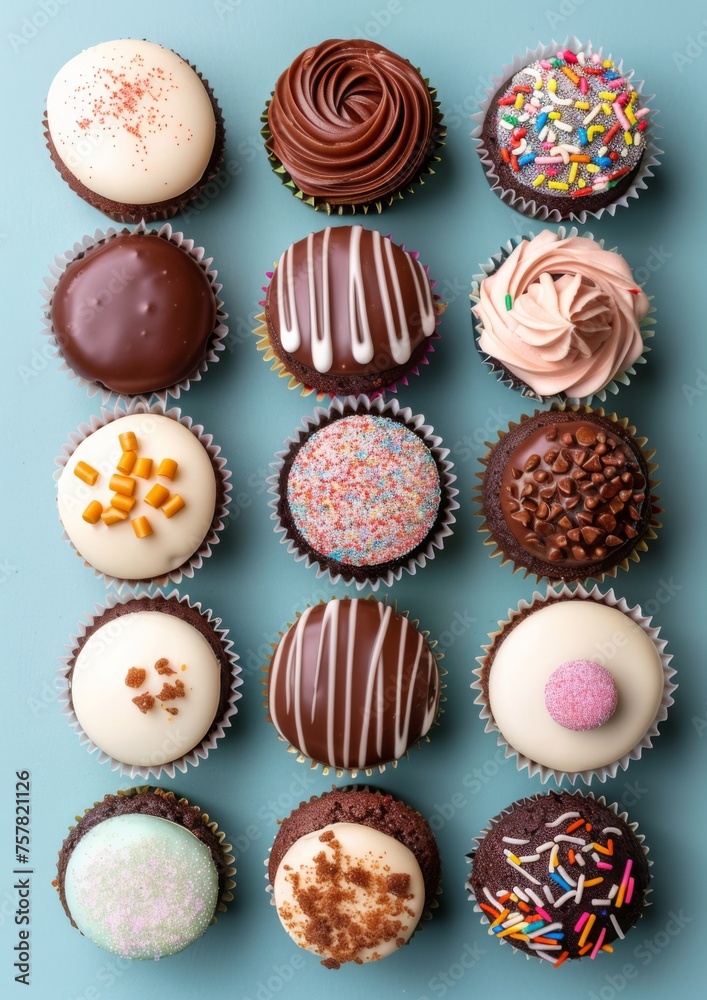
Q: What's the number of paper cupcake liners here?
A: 15